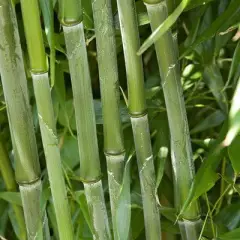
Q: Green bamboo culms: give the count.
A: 6